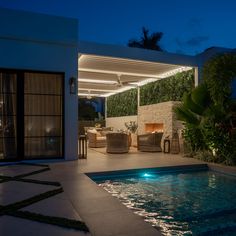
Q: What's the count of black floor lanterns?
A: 2